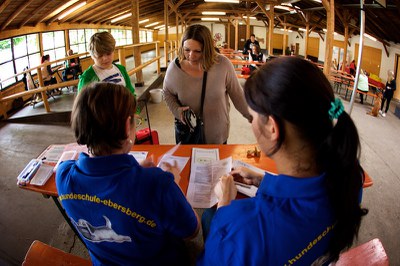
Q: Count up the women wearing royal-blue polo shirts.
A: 2